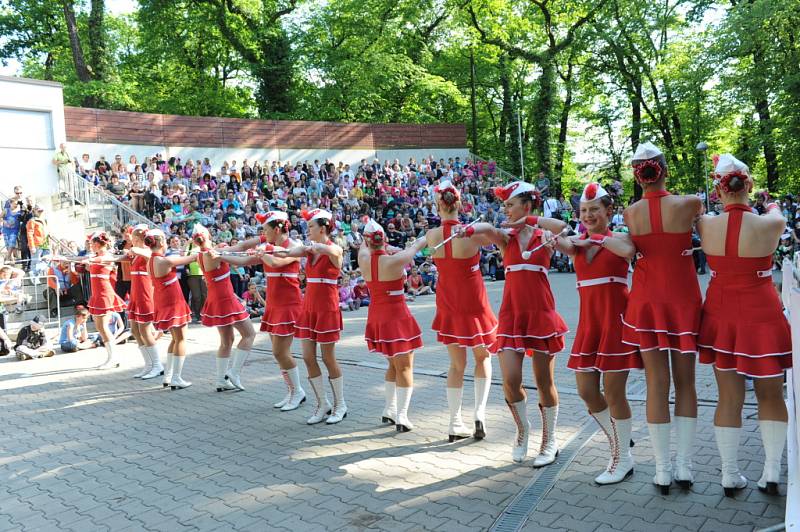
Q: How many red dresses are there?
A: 12